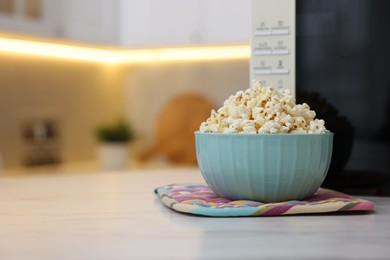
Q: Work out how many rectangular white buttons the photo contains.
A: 6